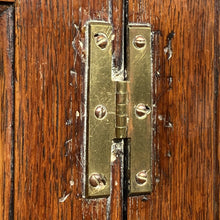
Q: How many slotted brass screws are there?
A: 6